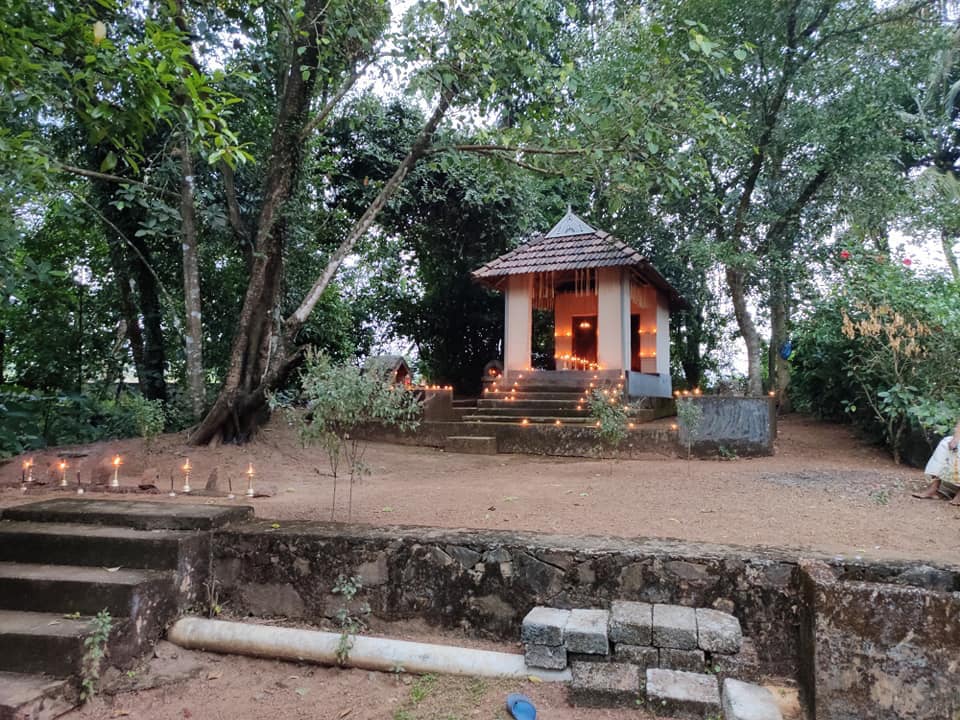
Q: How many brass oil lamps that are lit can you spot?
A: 5